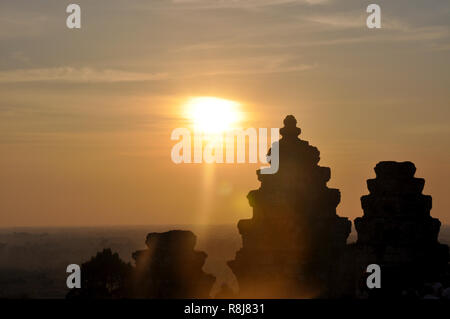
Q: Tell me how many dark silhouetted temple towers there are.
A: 3